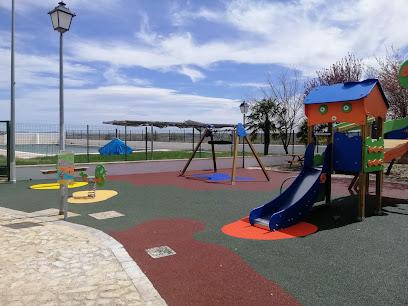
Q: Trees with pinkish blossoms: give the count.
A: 2